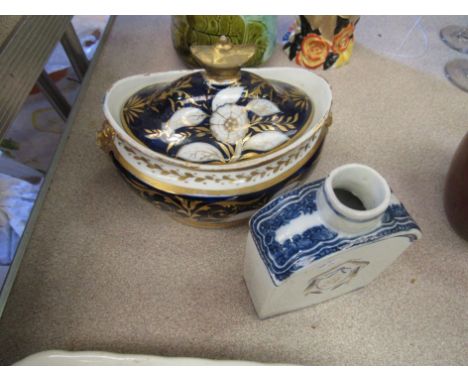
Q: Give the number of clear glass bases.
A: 2